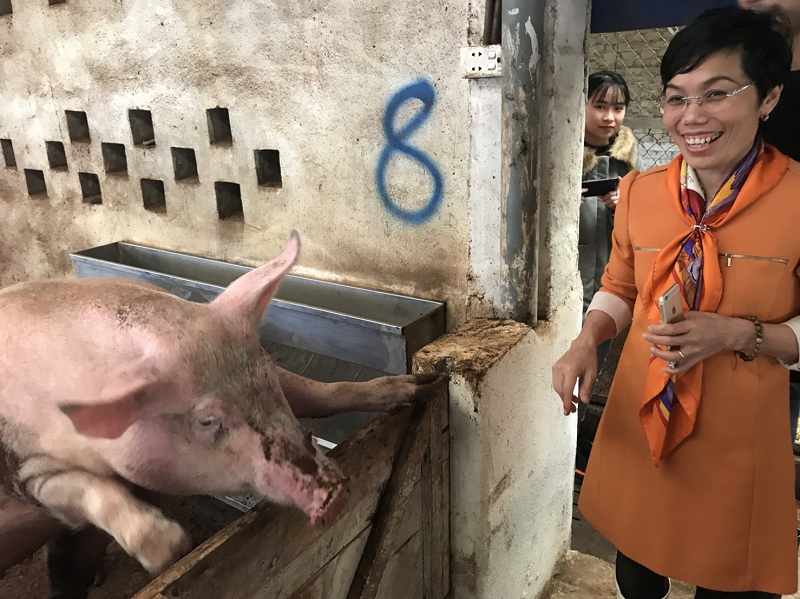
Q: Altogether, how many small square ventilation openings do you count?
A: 12